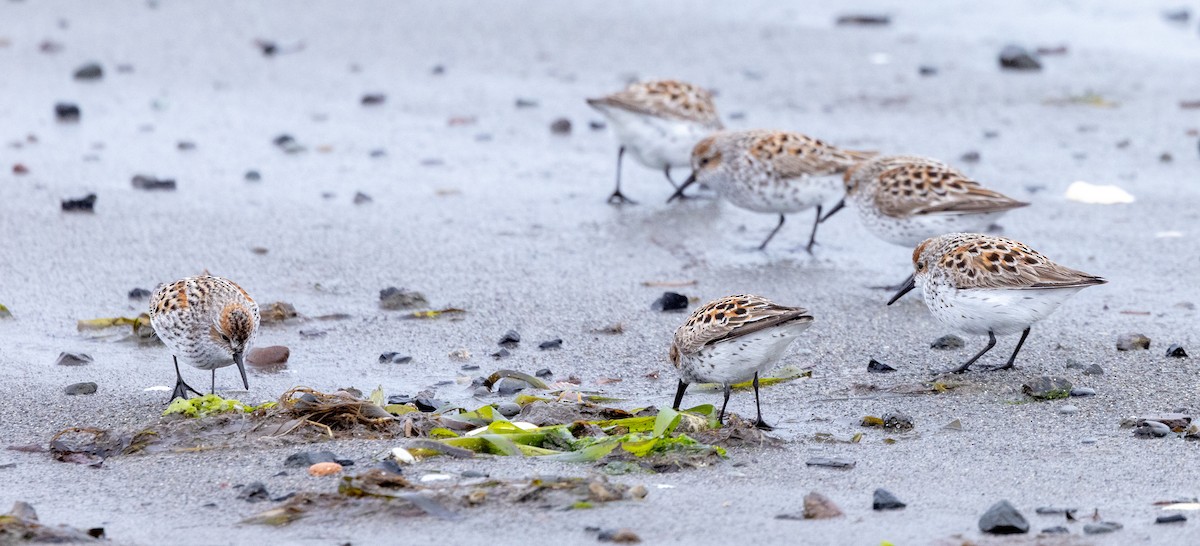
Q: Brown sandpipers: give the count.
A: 6